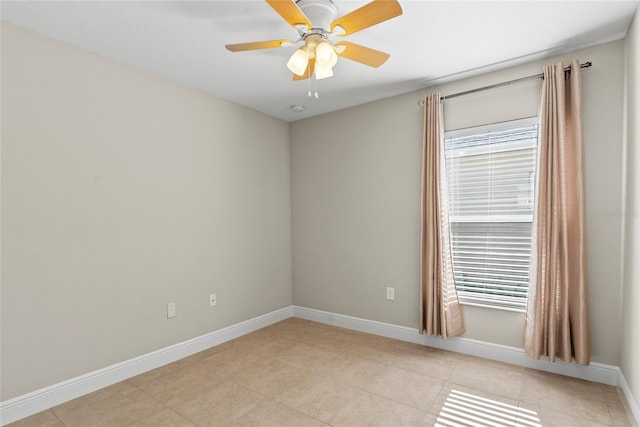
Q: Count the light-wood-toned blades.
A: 5